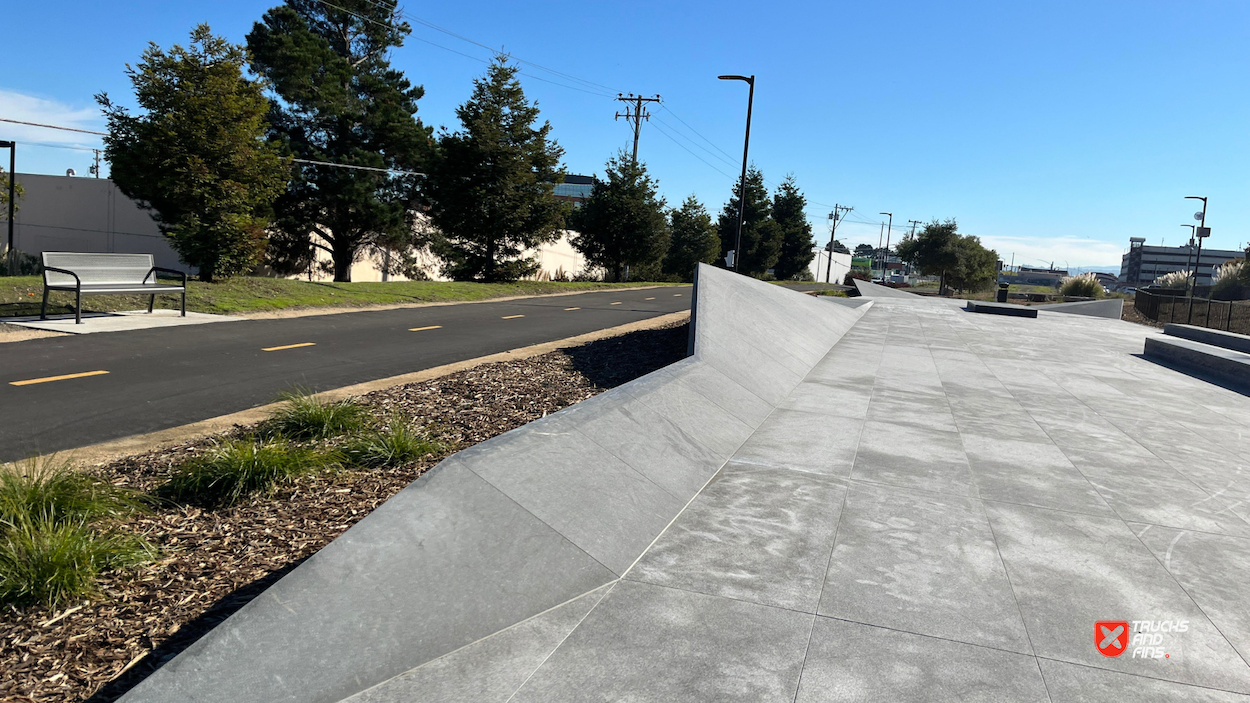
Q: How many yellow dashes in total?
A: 8